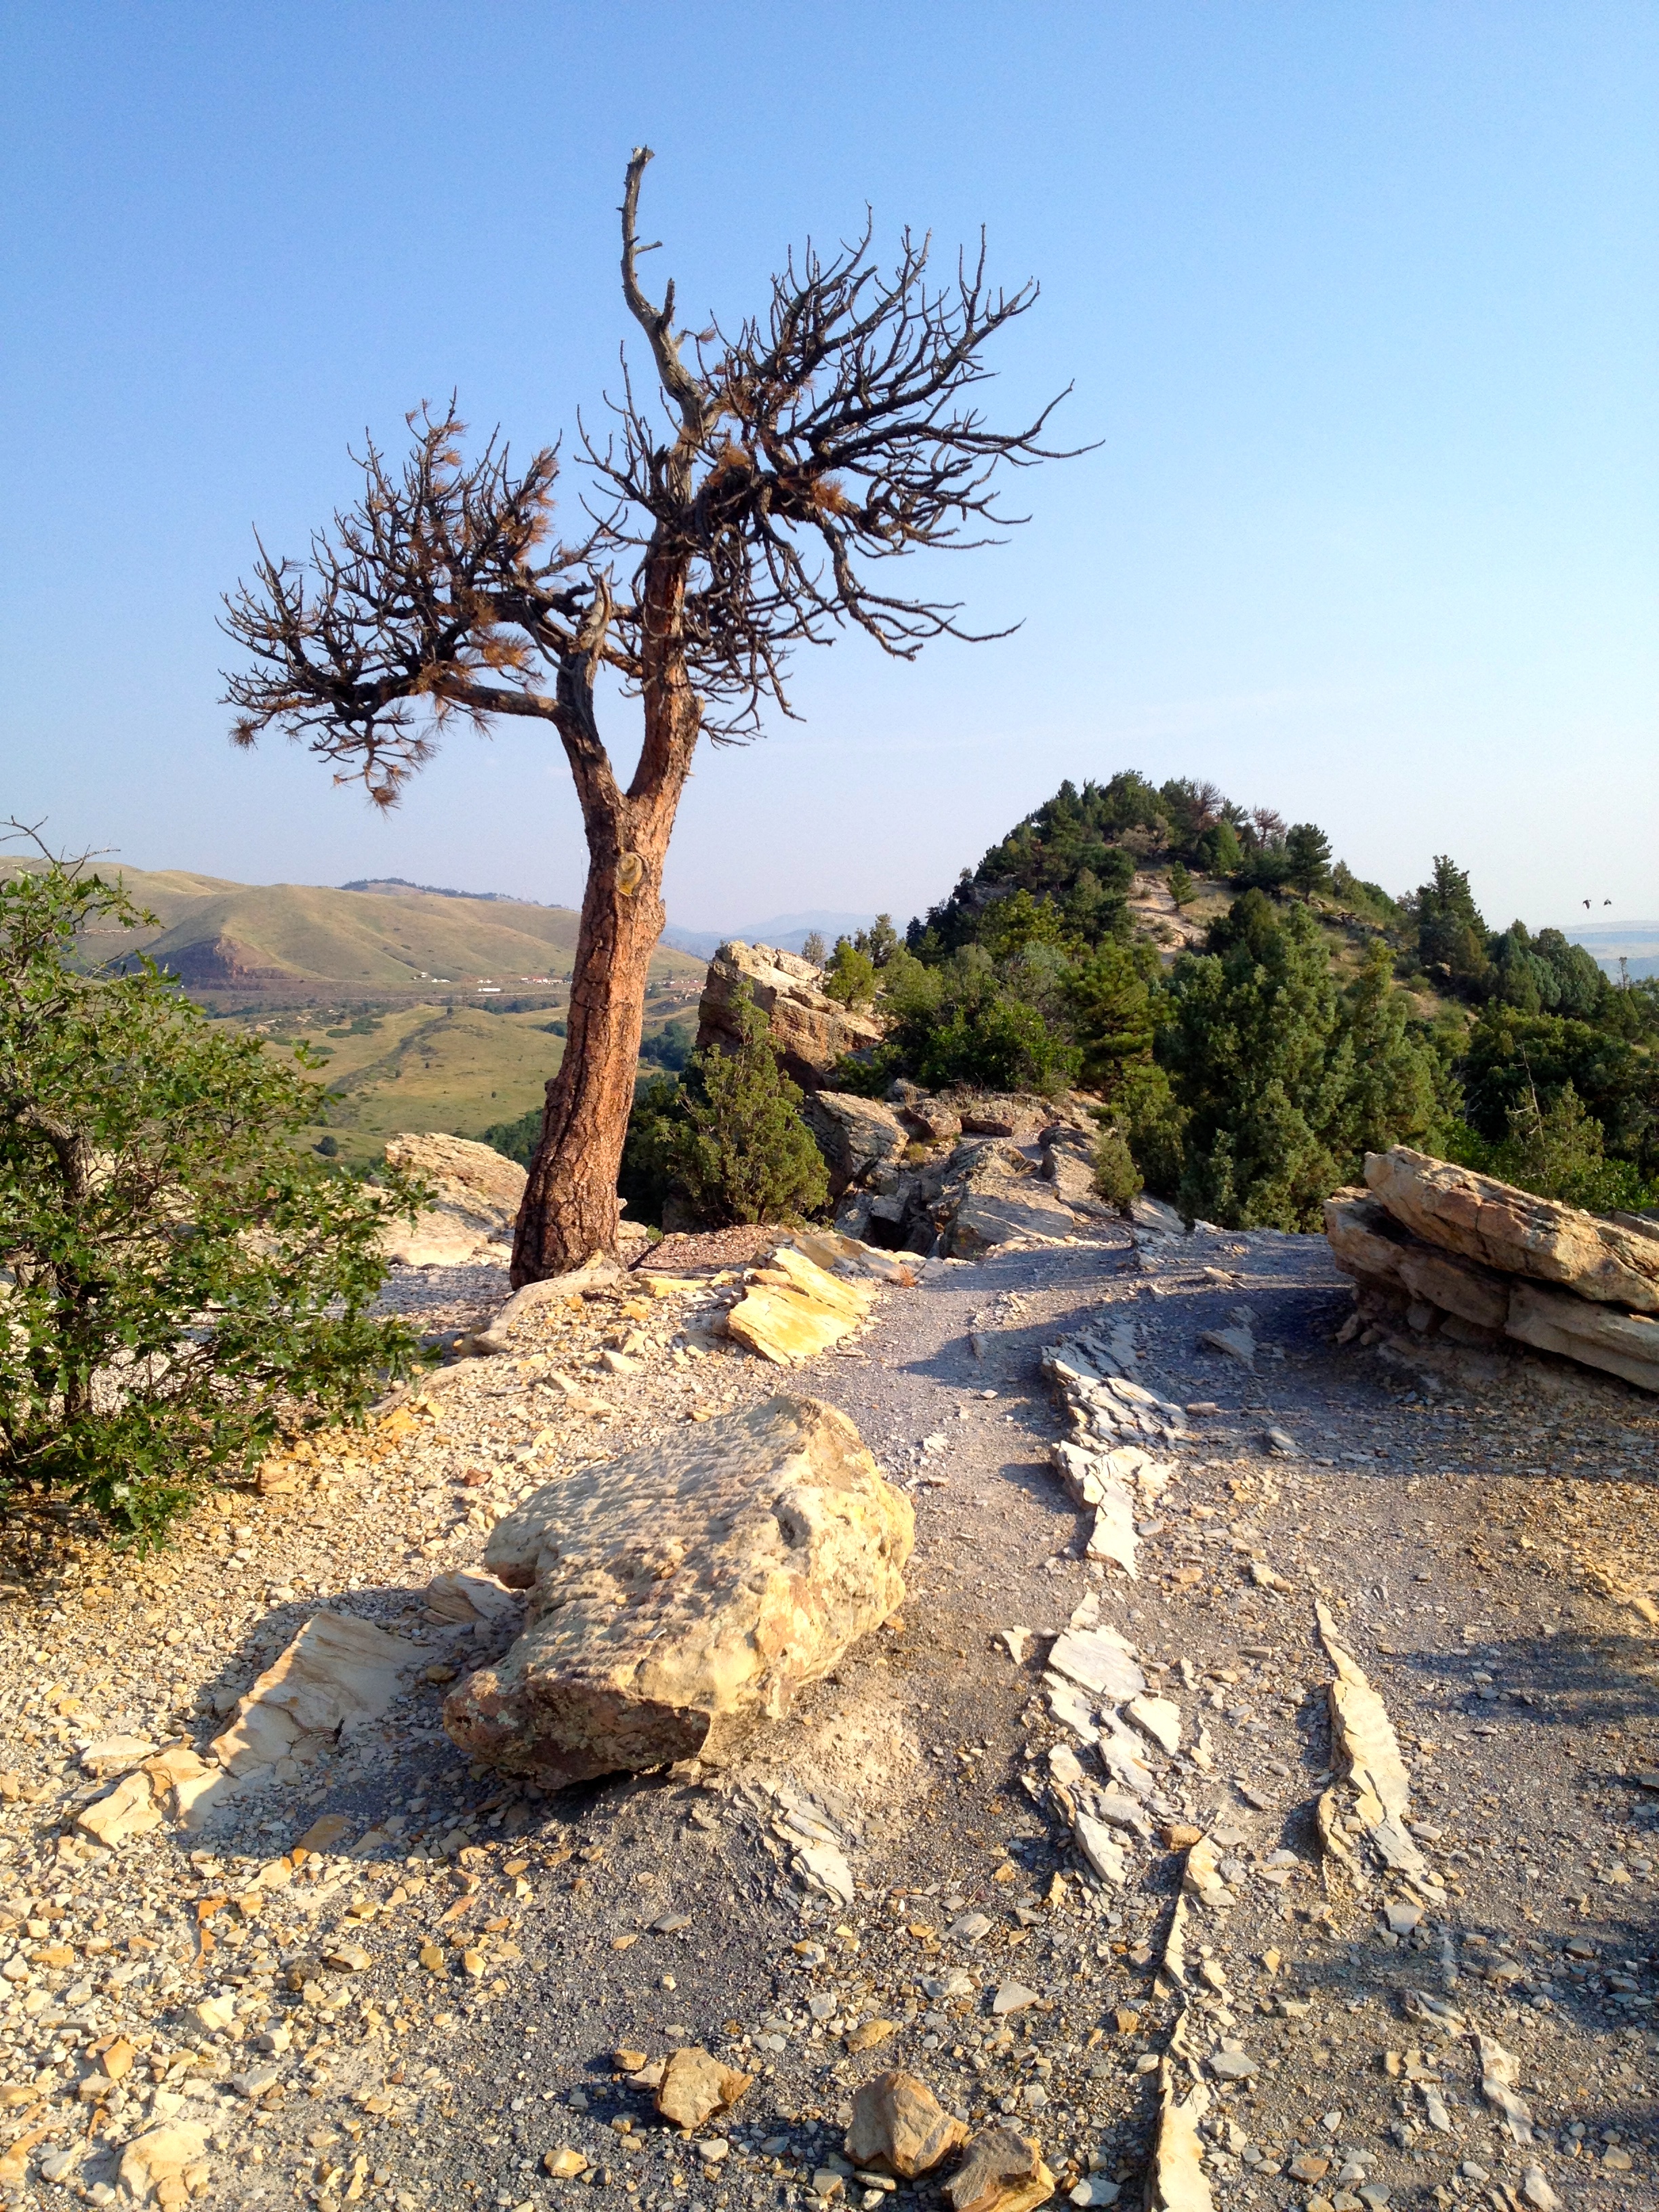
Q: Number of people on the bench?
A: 0